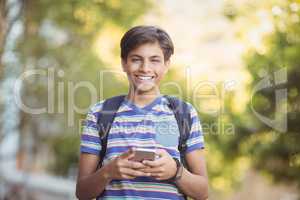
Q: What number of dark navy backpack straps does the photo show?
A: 2